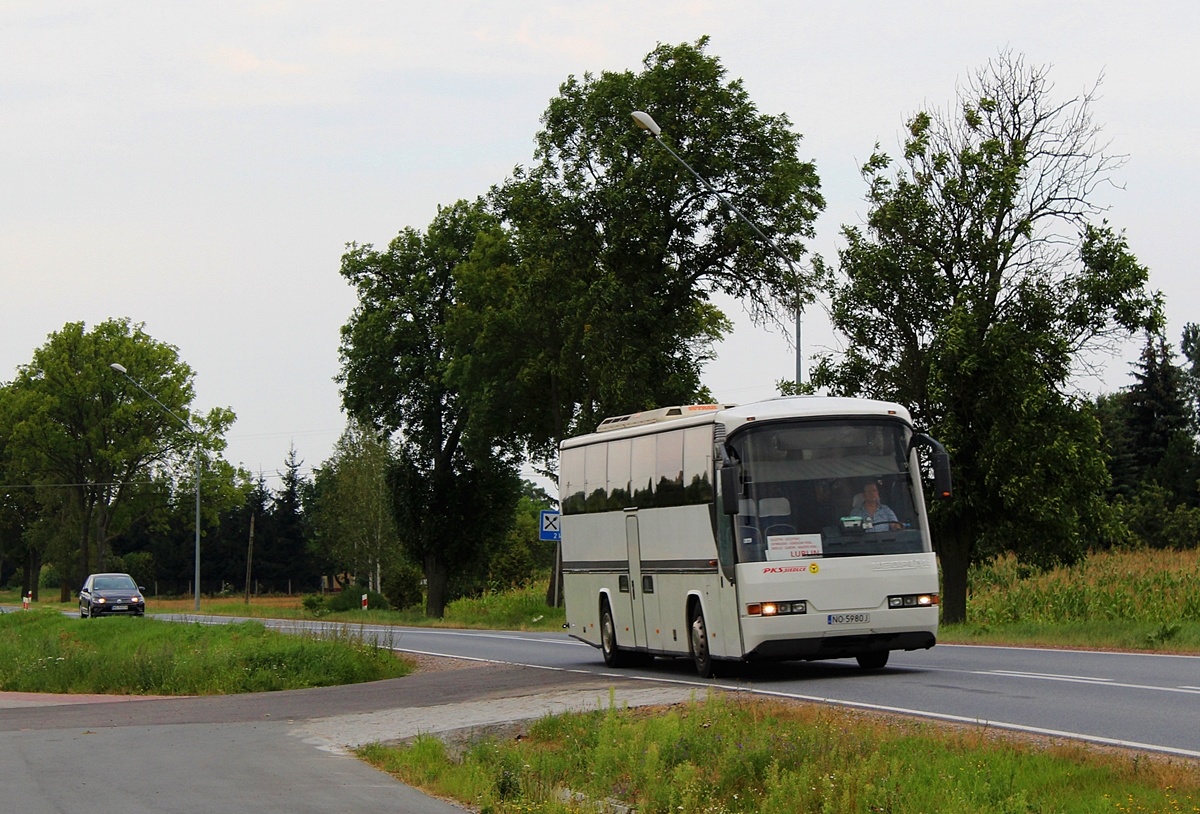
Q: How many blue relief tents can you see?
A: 0